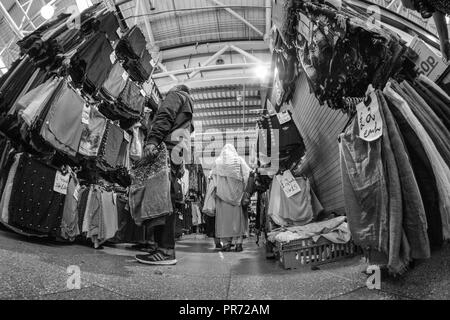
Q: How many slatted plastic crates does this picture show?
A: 1